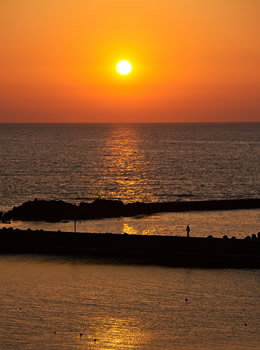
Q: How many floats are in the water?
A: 7